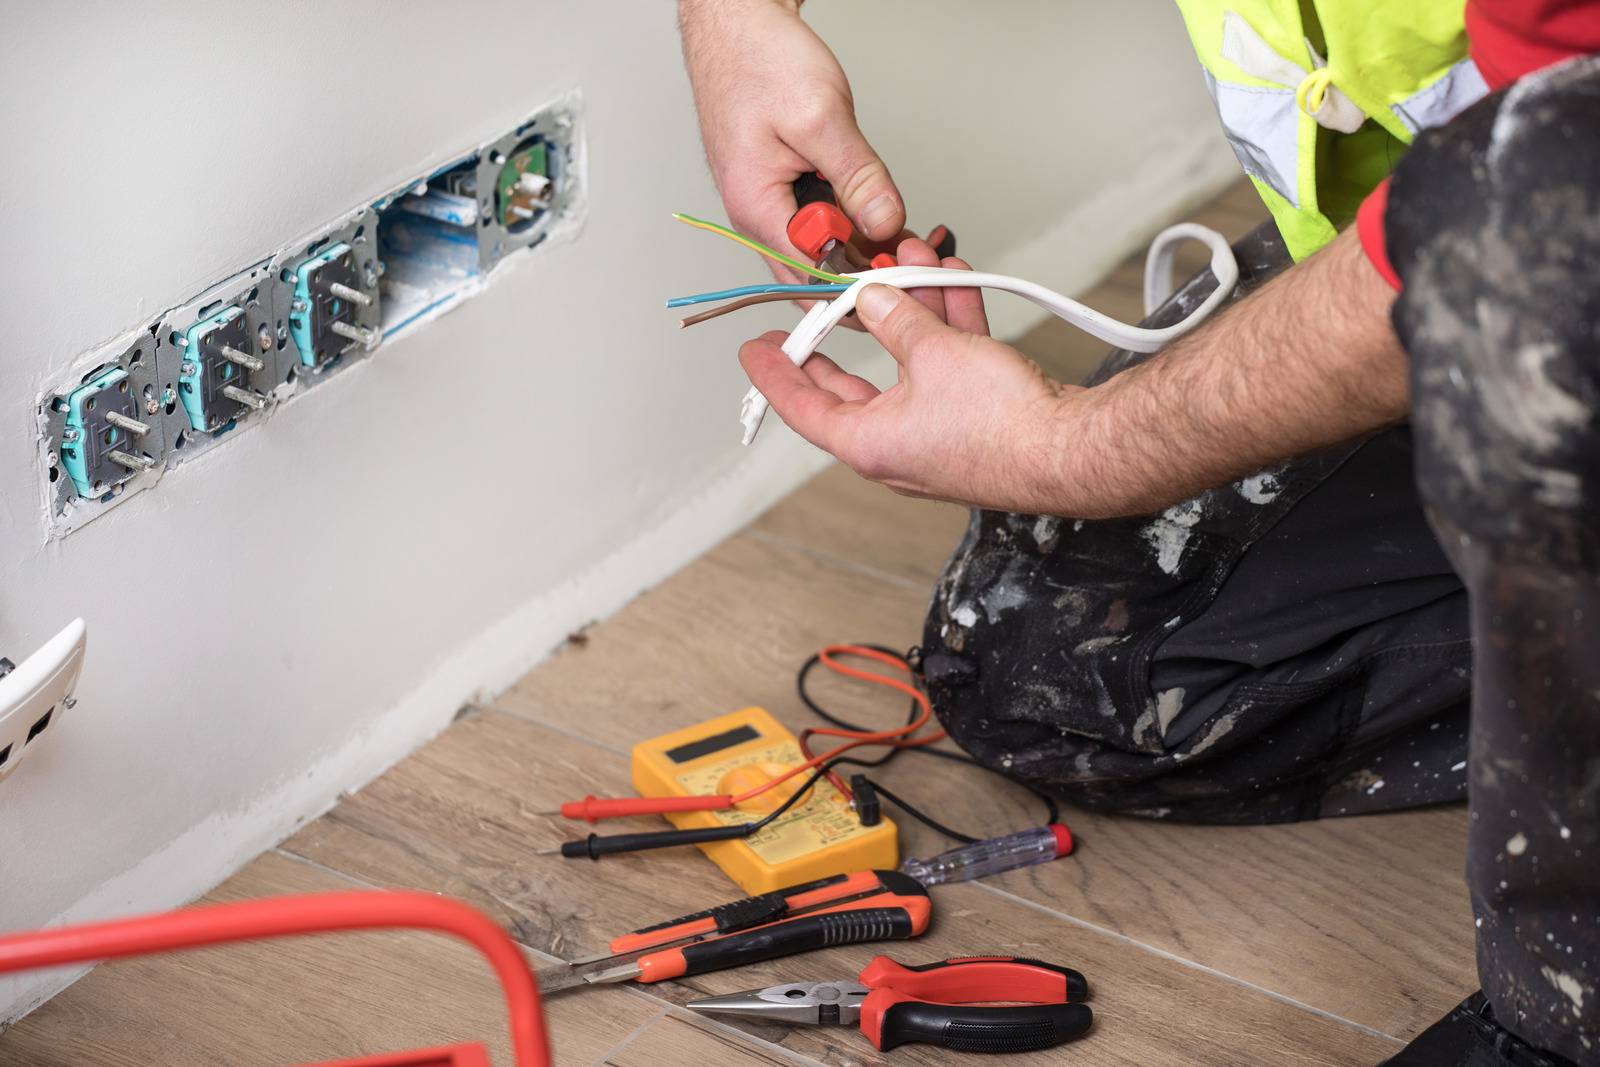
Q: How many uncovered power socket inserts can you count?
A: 3